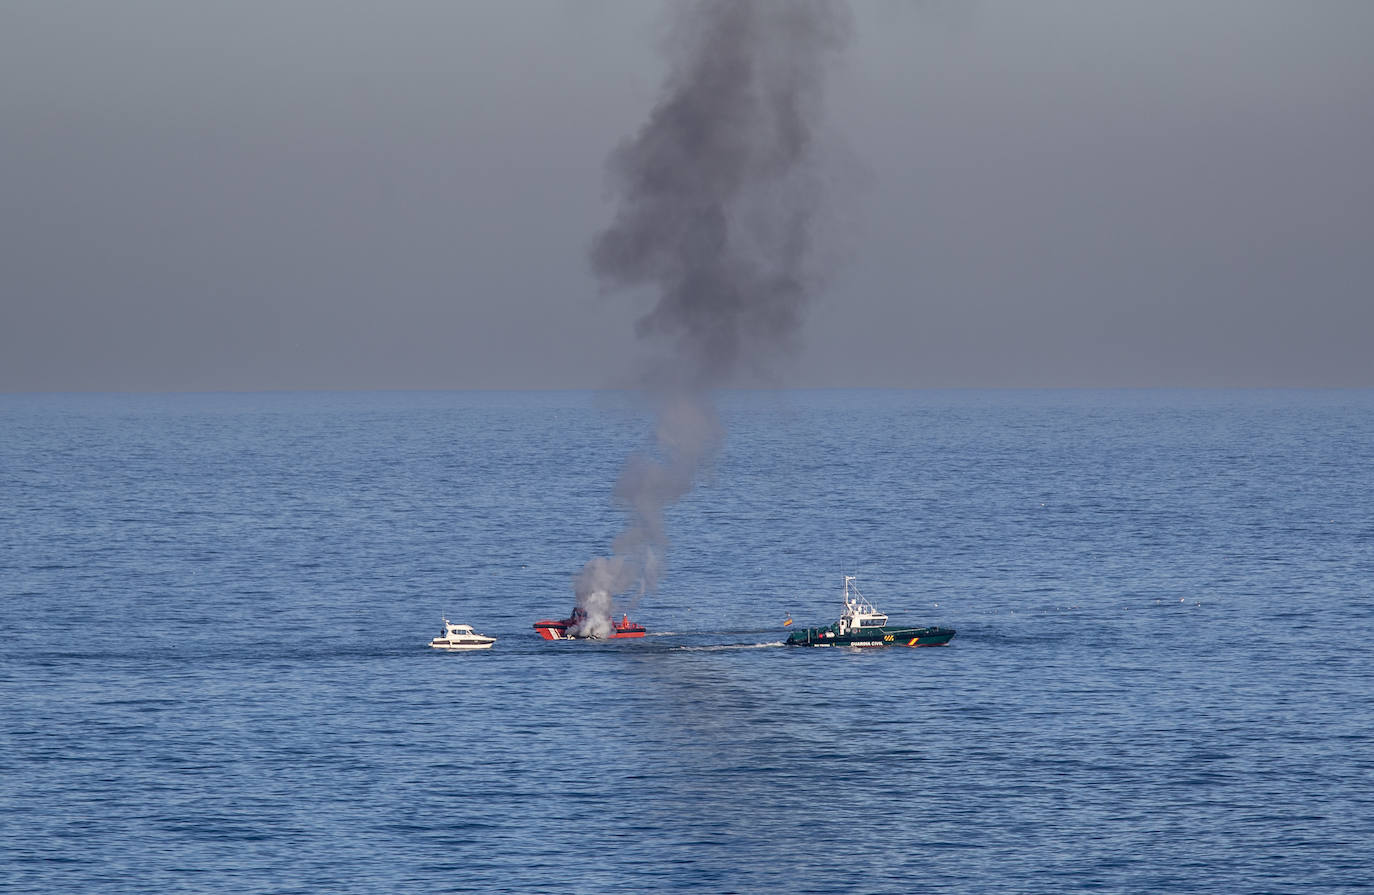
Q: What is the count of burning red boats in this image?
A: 1